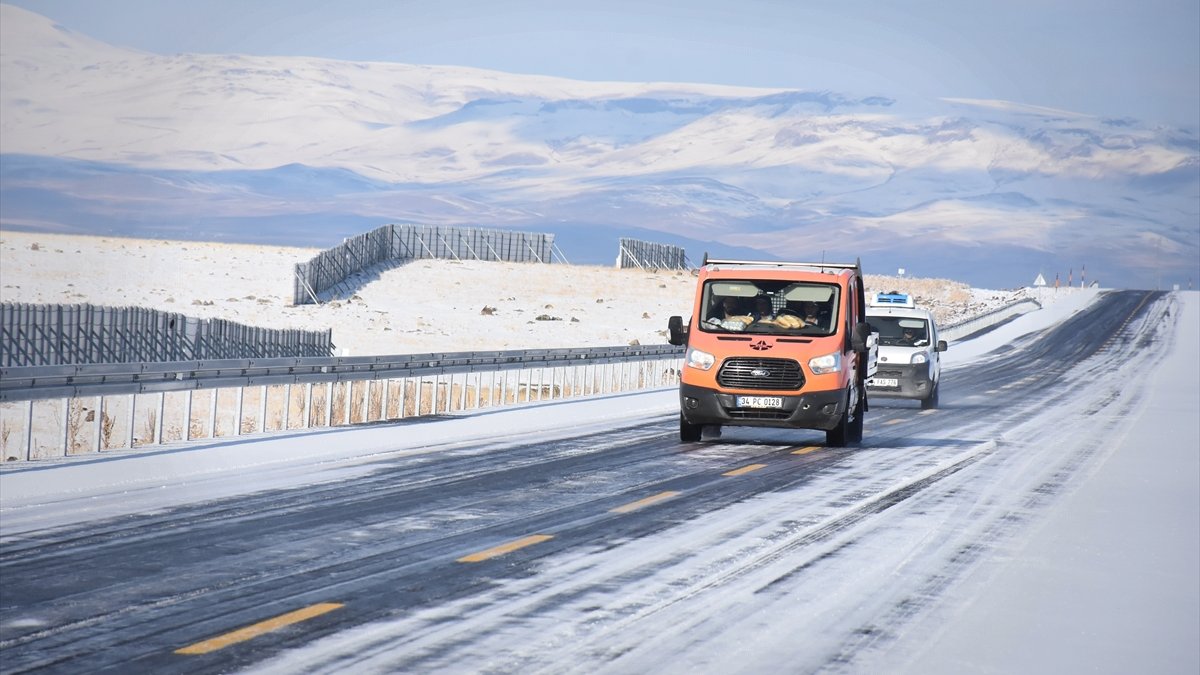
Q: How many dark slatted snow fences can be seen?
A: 3